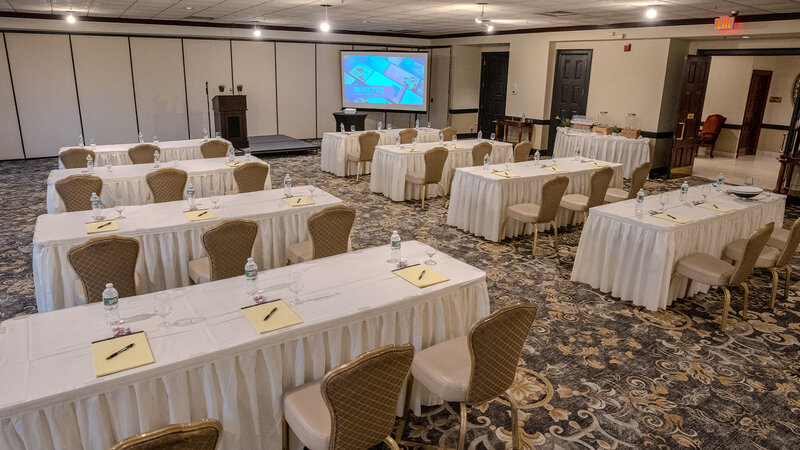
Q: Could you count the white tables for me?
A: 9